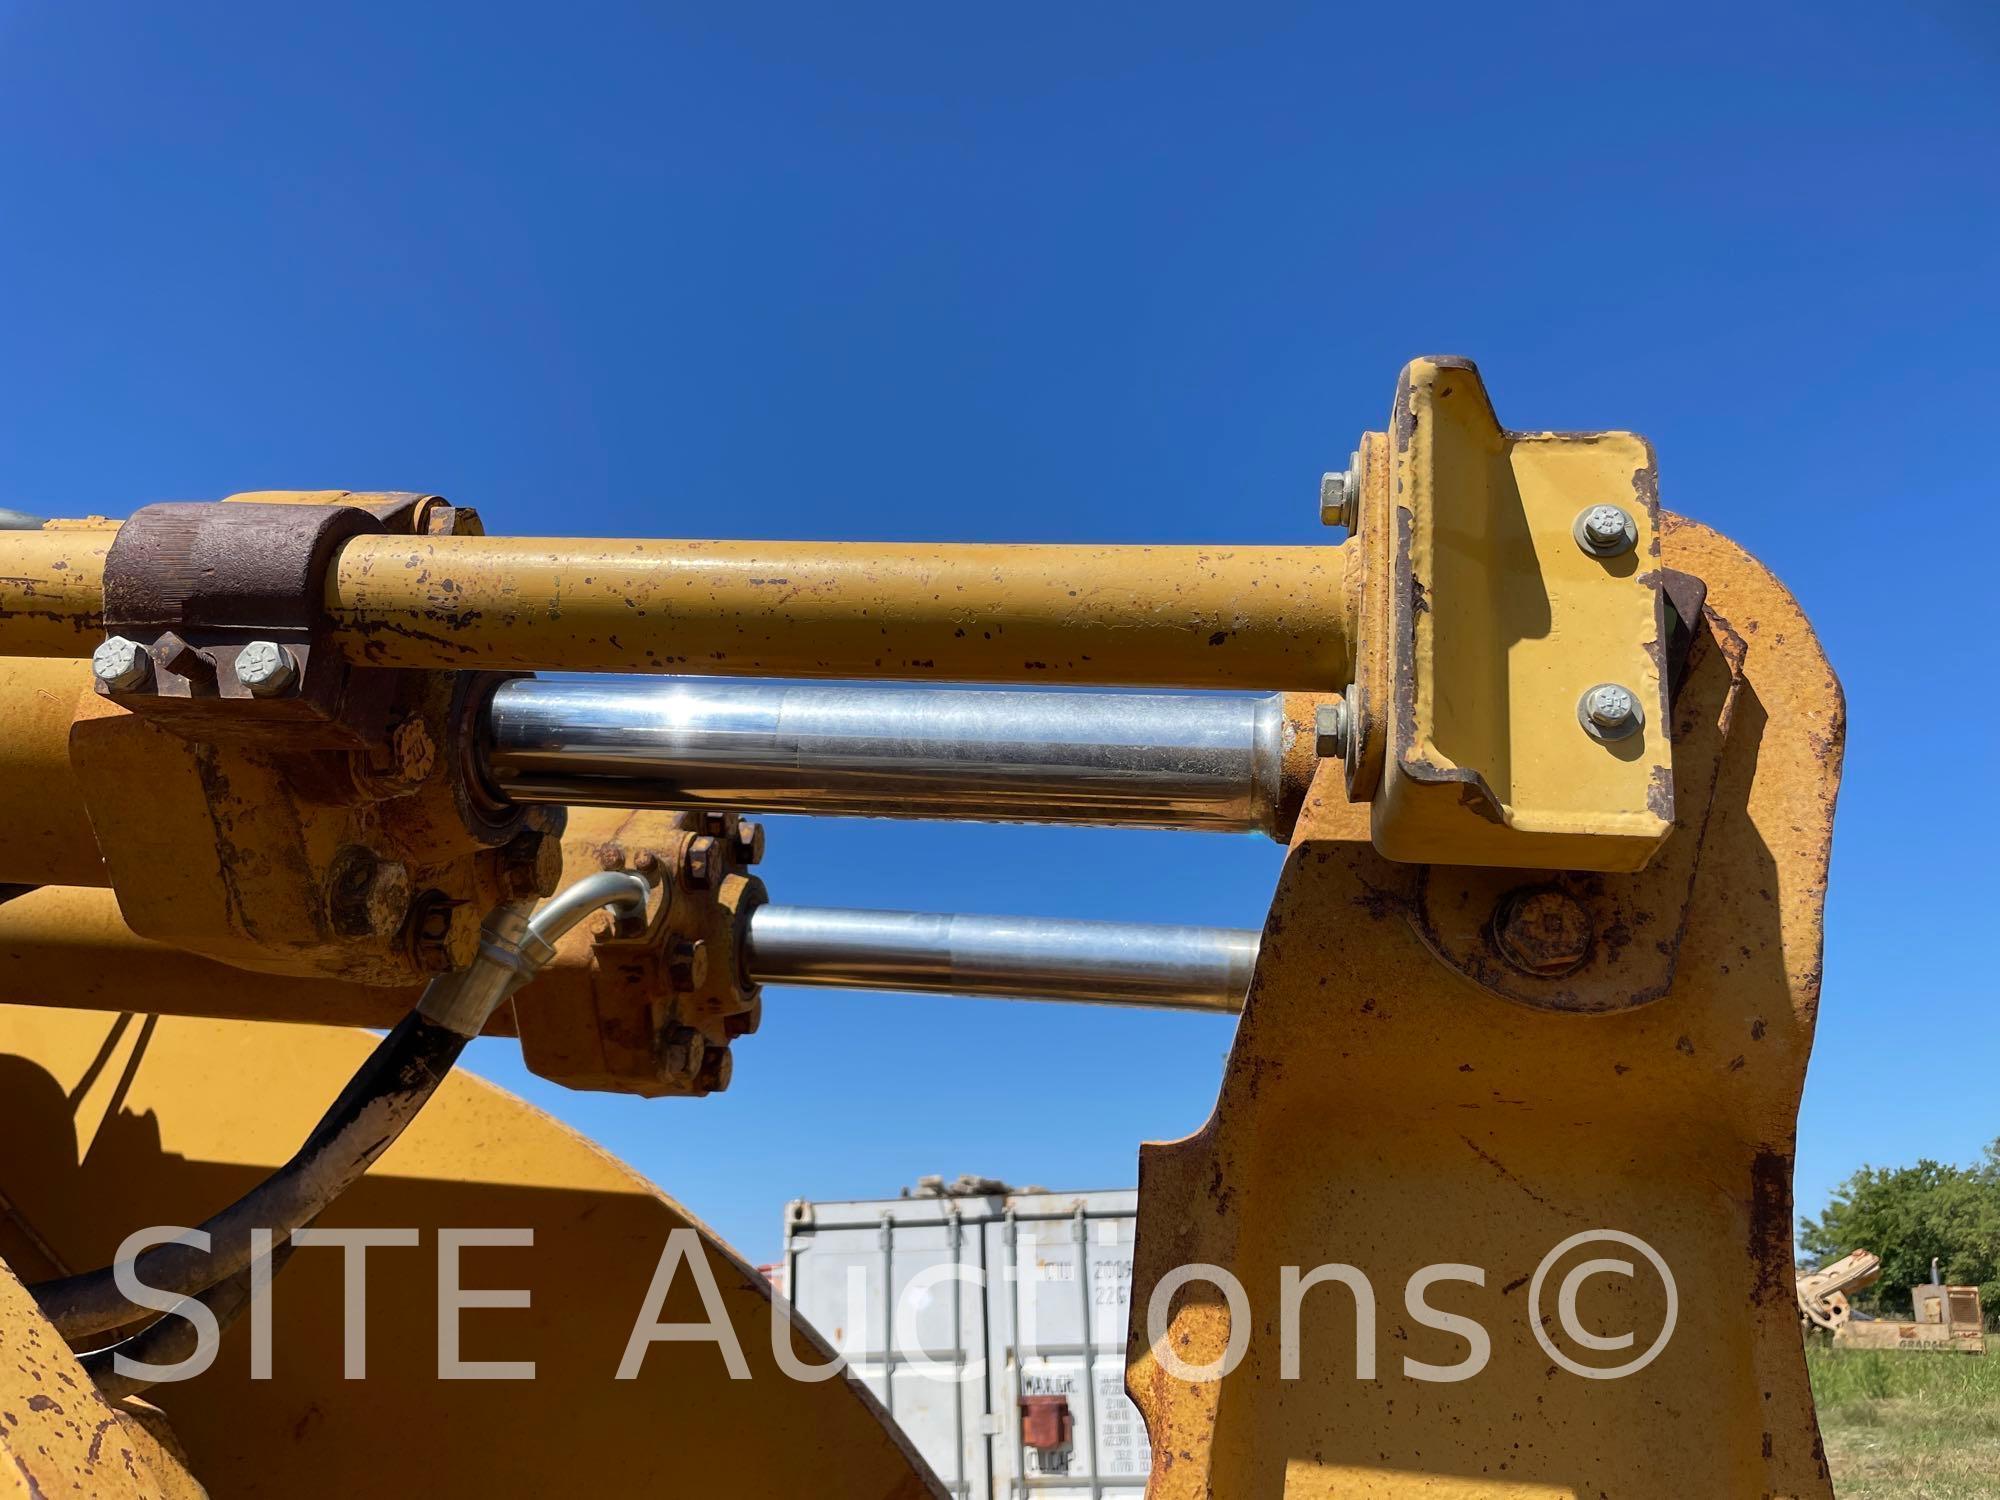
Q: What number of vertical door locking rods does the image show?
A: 4